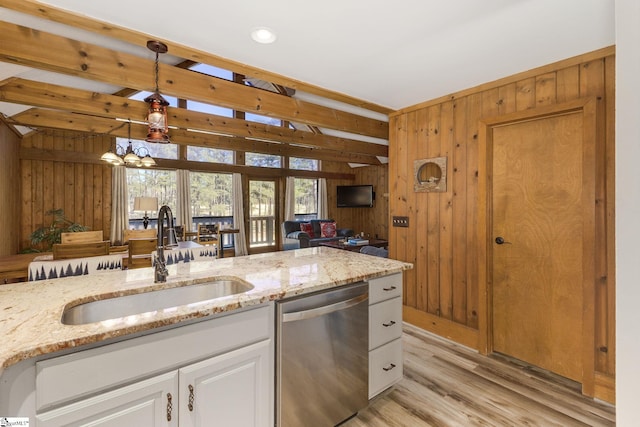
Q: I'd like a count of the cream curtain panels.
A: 5